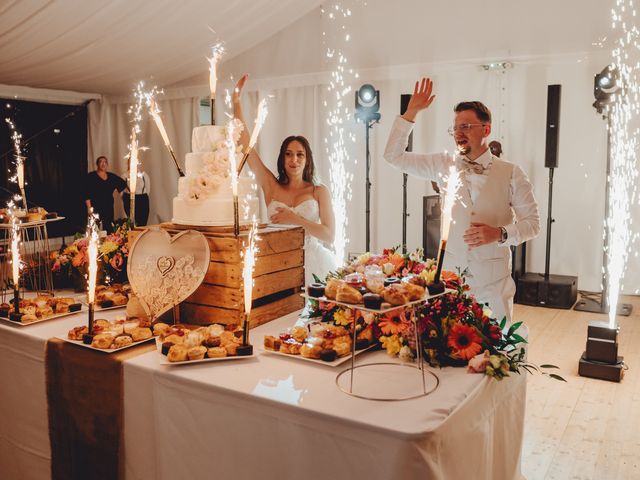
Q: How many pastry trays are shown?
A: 7